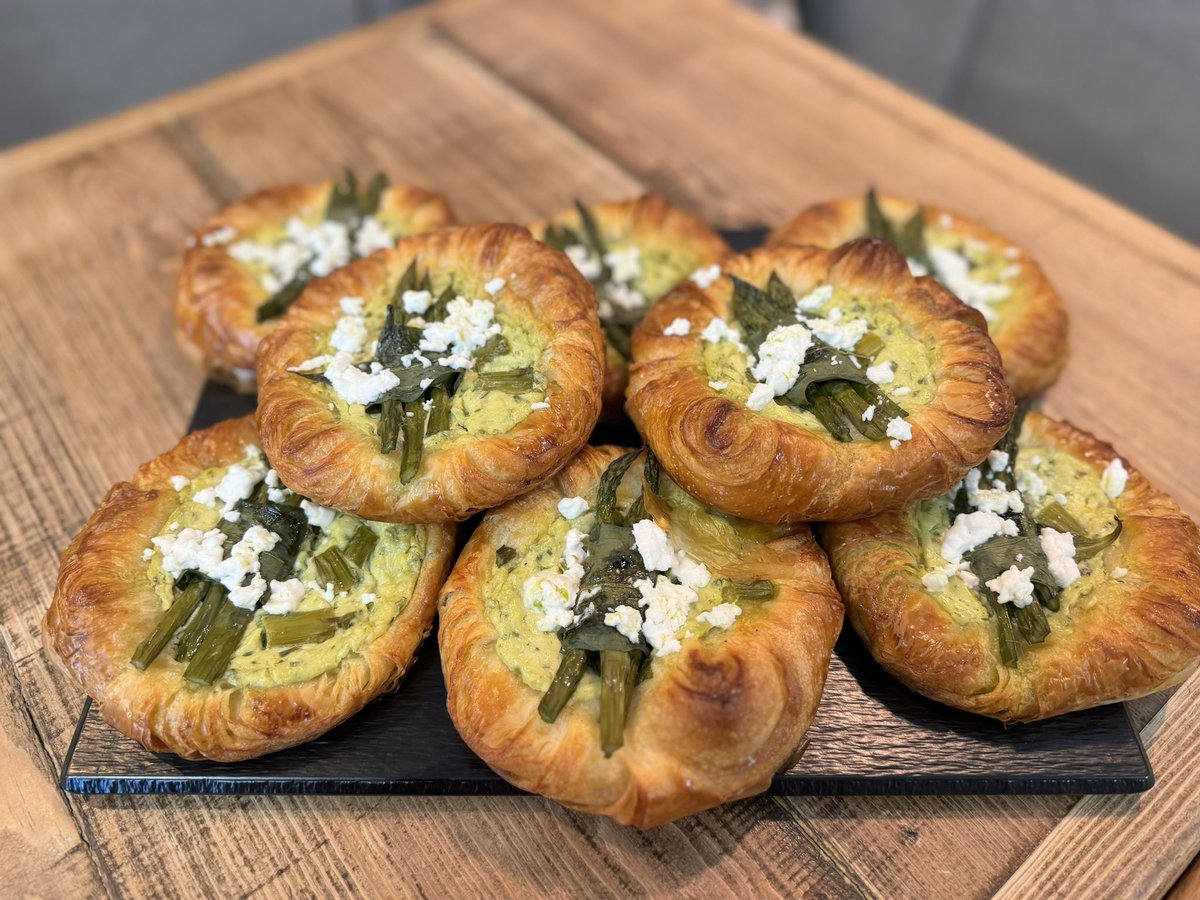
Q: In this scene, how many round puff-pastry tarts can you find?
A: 8